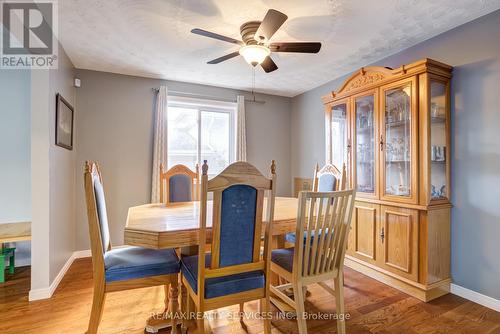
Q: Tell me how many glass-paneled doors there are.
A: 3